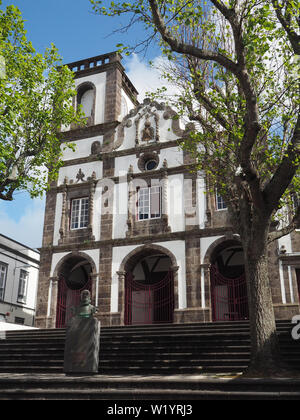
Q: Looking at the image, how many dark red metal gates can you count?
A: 3